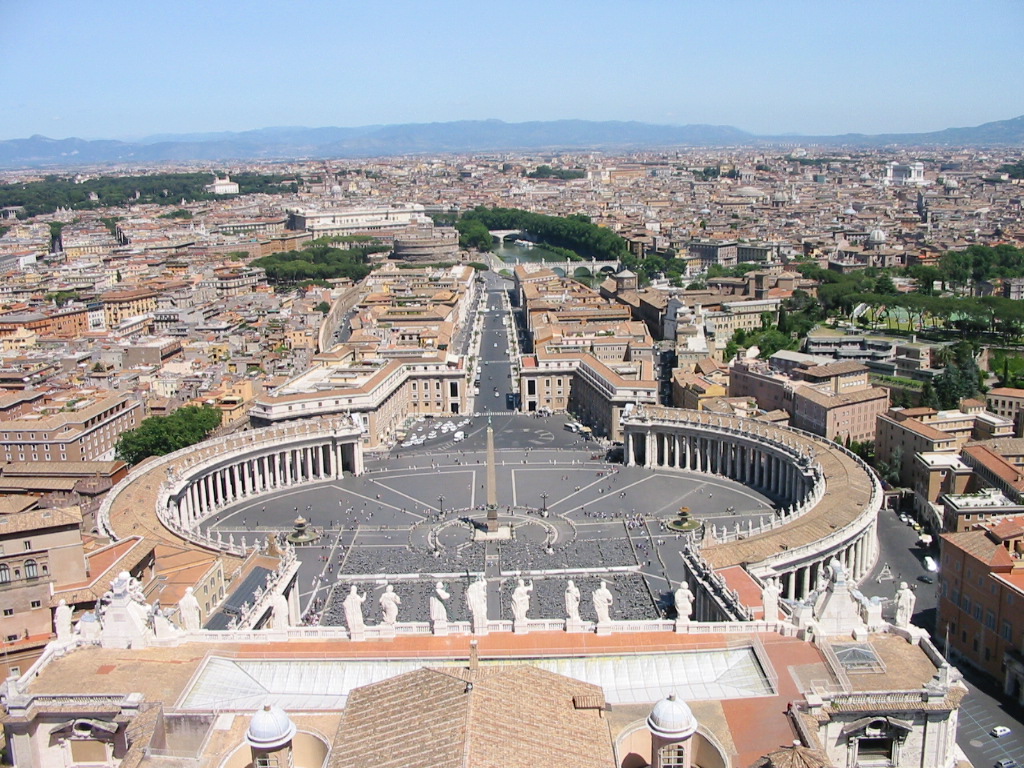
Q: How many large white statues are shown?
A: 13